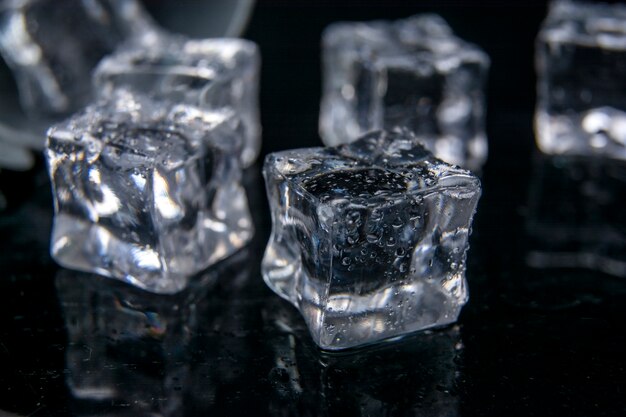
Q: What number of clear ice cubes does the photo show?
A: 6